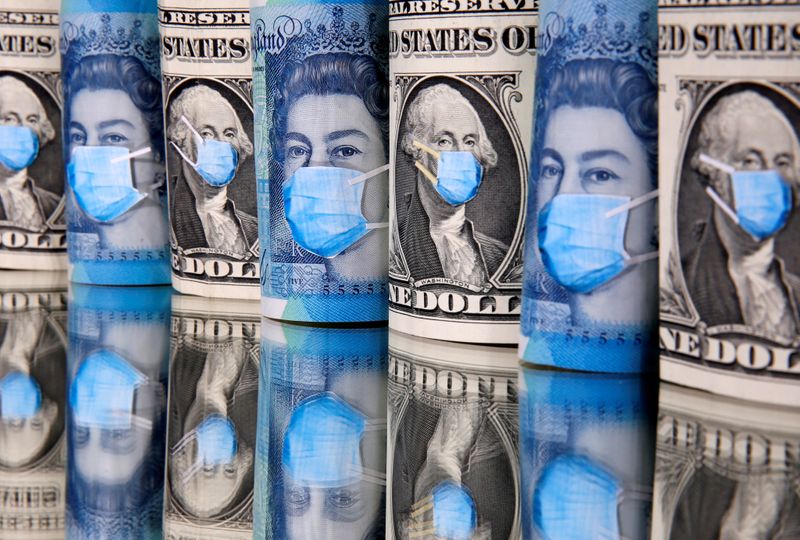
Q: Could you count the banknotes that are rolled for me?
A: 7